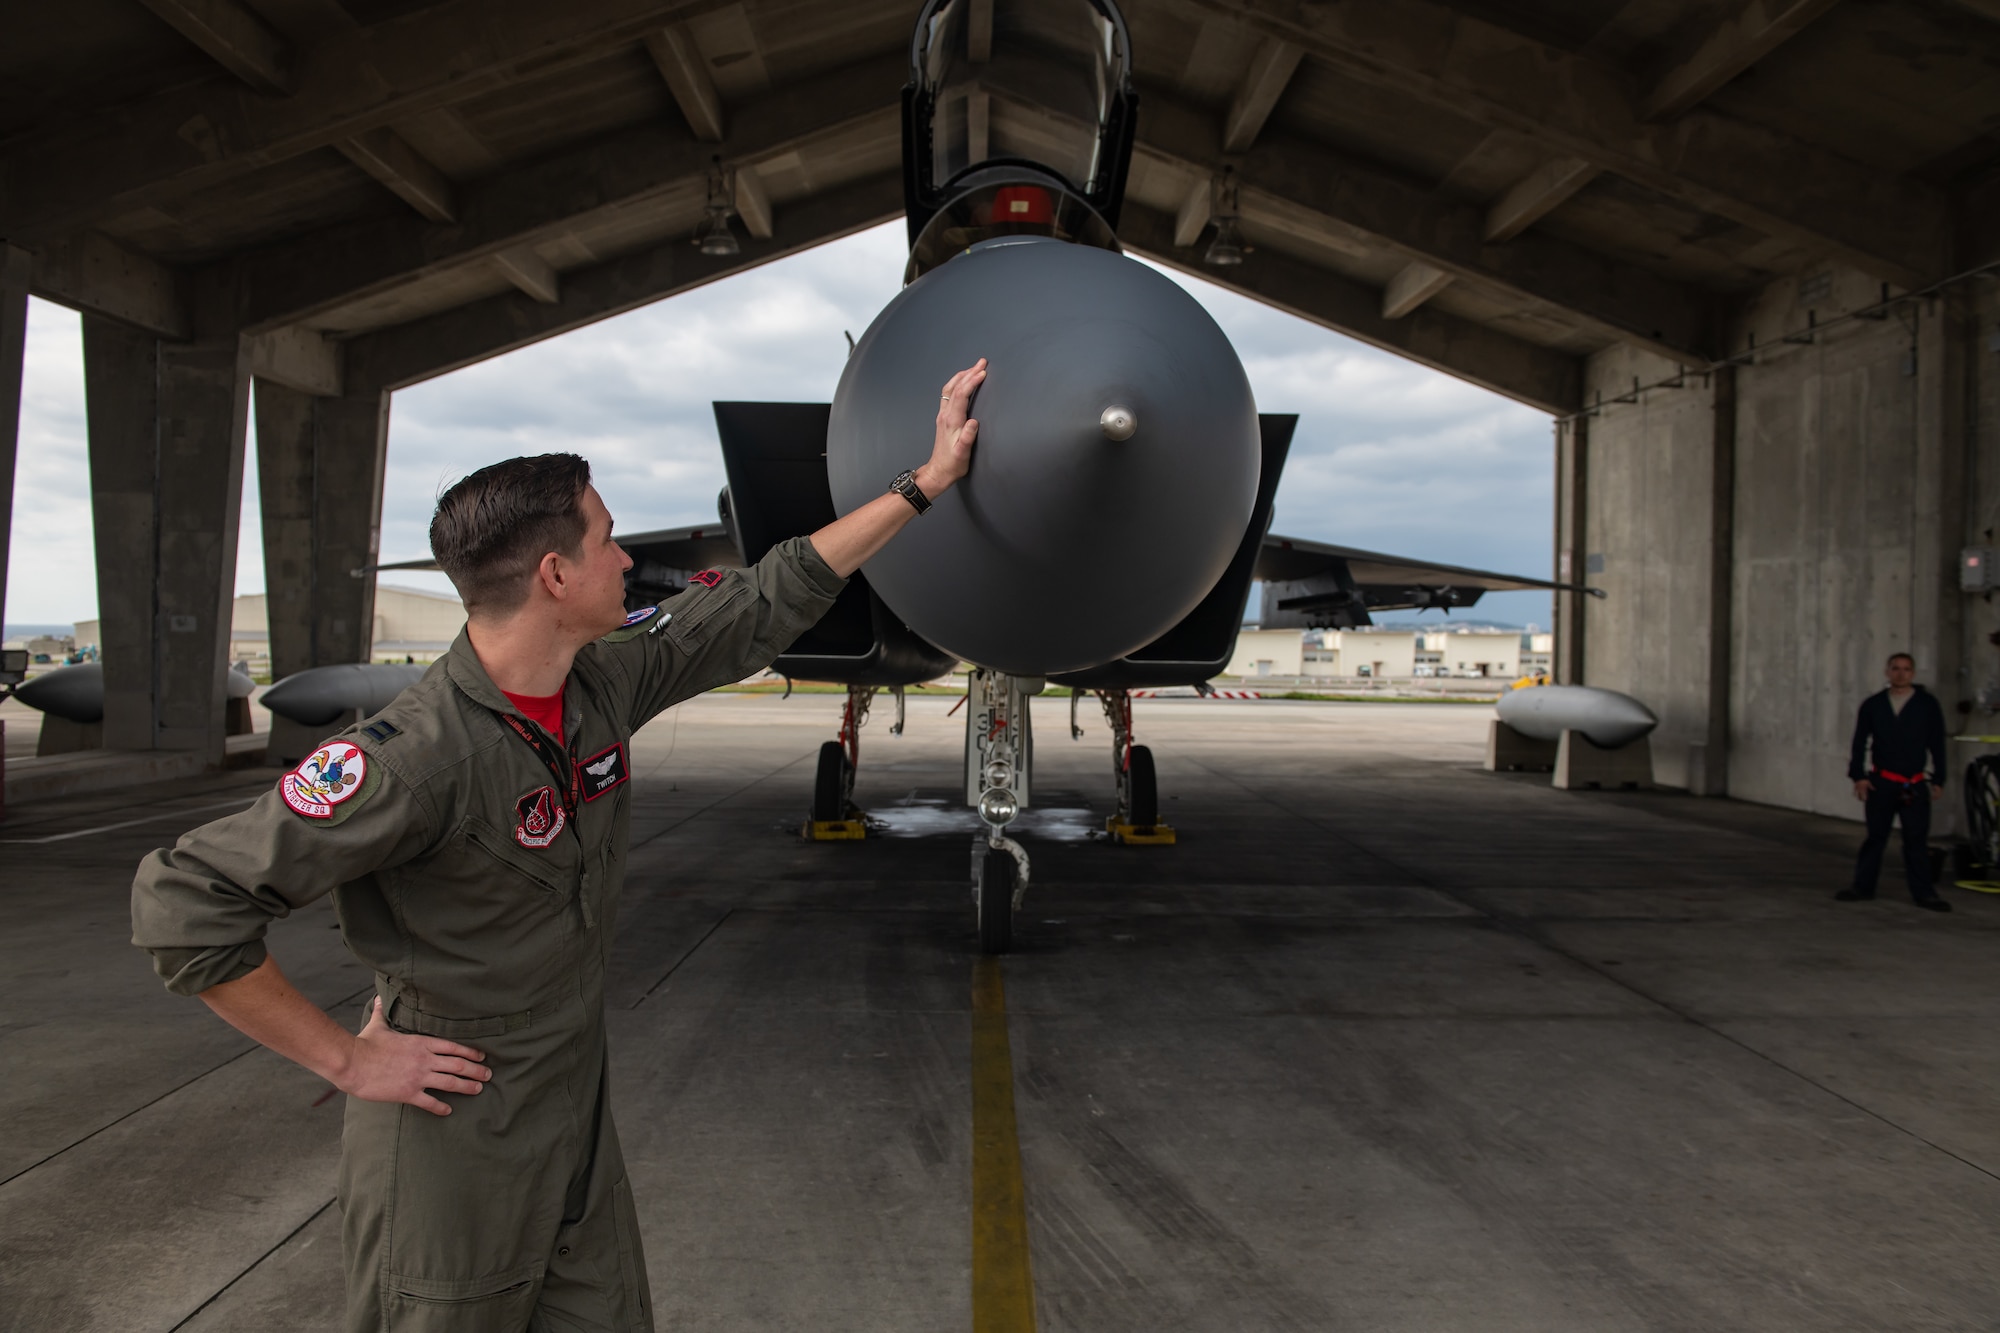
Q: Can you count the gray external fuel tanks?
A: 3